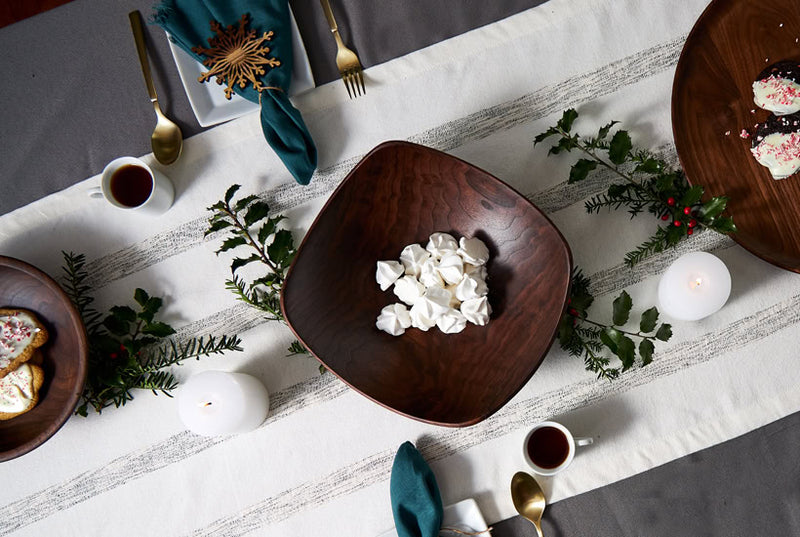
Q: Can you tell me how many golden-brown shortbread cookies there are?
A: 2